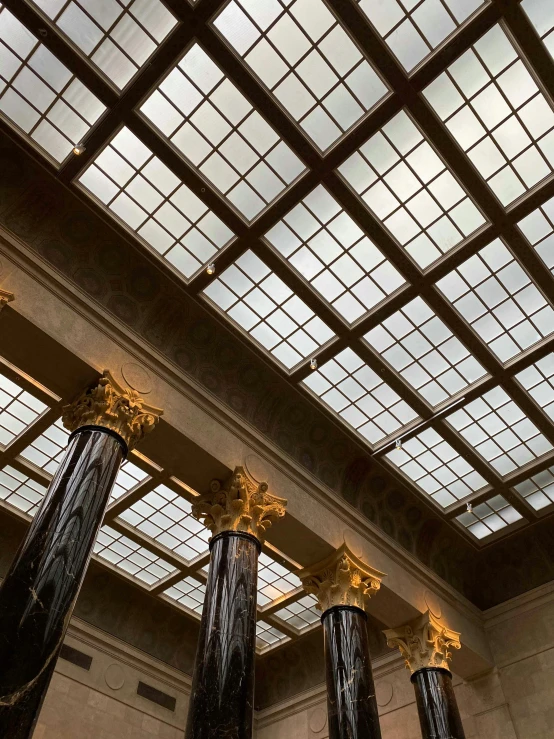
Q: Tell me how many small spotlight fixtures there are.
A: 5